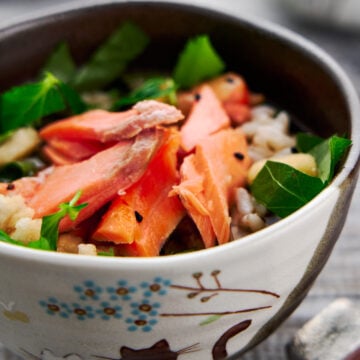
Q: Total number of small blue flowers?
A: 8